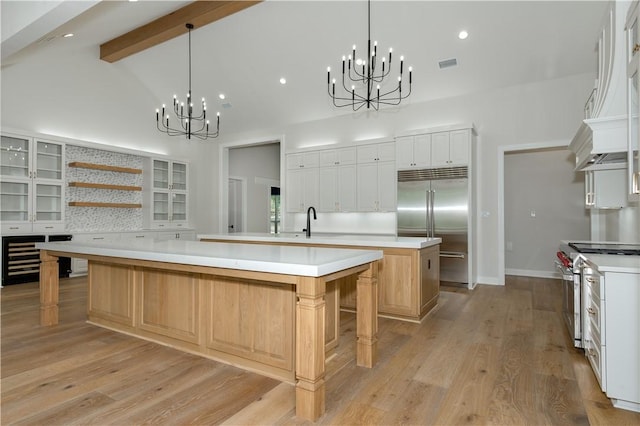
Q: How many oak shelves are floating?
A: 3